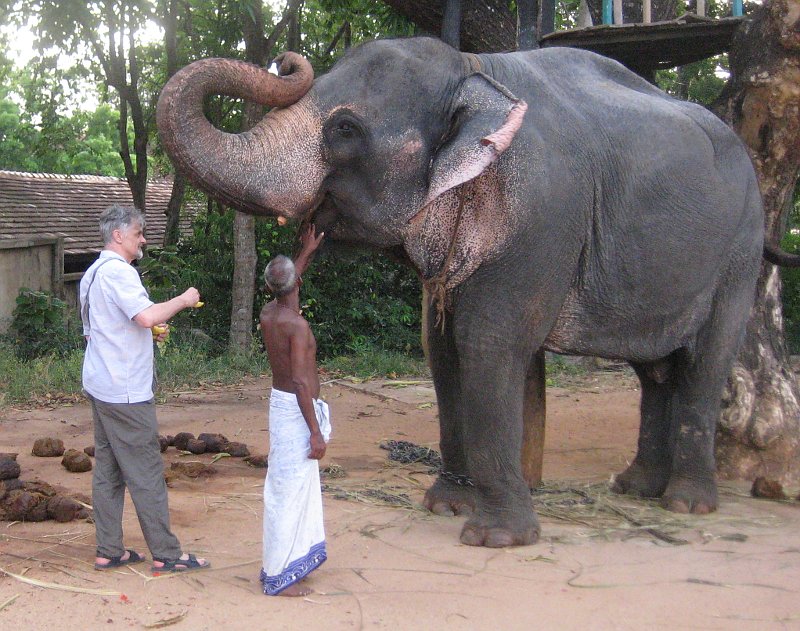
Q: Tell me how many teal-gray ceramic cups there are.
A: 0